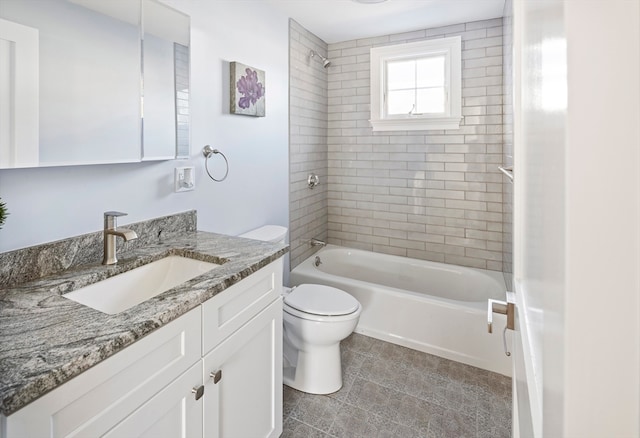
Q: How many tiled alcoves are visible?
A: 1